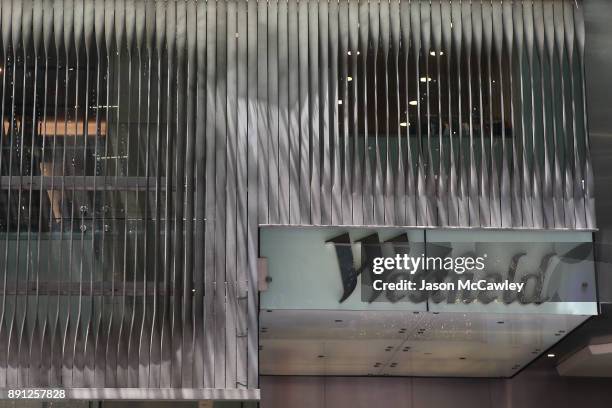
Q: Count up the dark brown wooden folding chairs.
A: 0